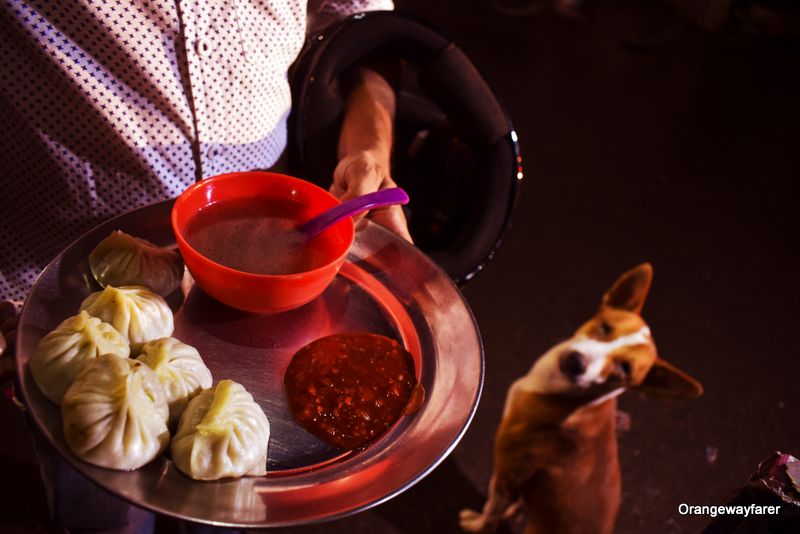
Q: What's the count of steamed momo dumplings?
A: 6